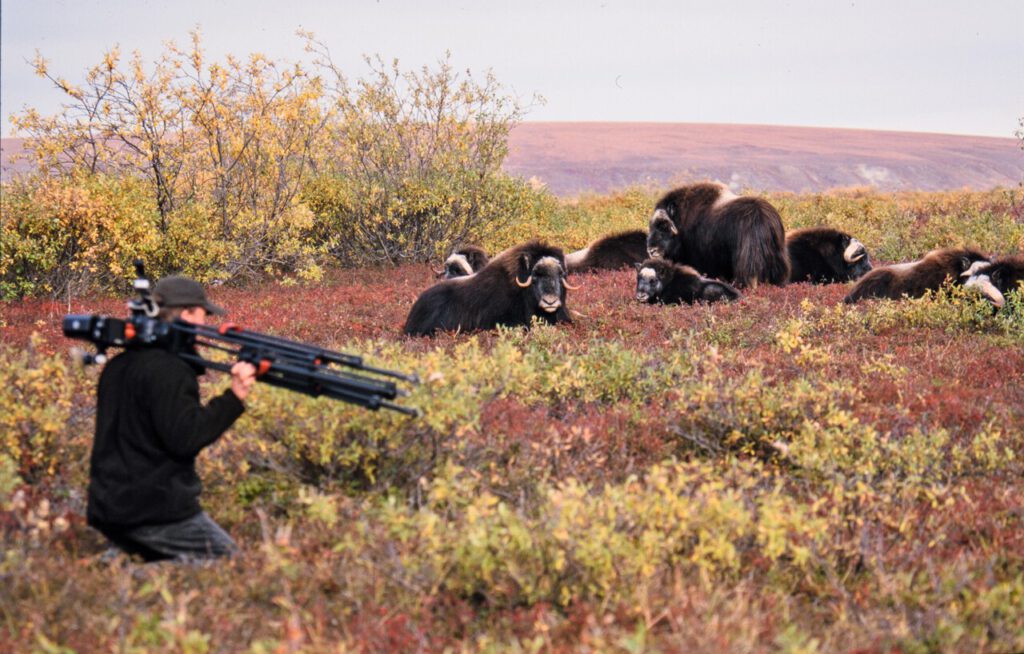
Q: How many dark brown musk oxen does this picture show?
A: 8